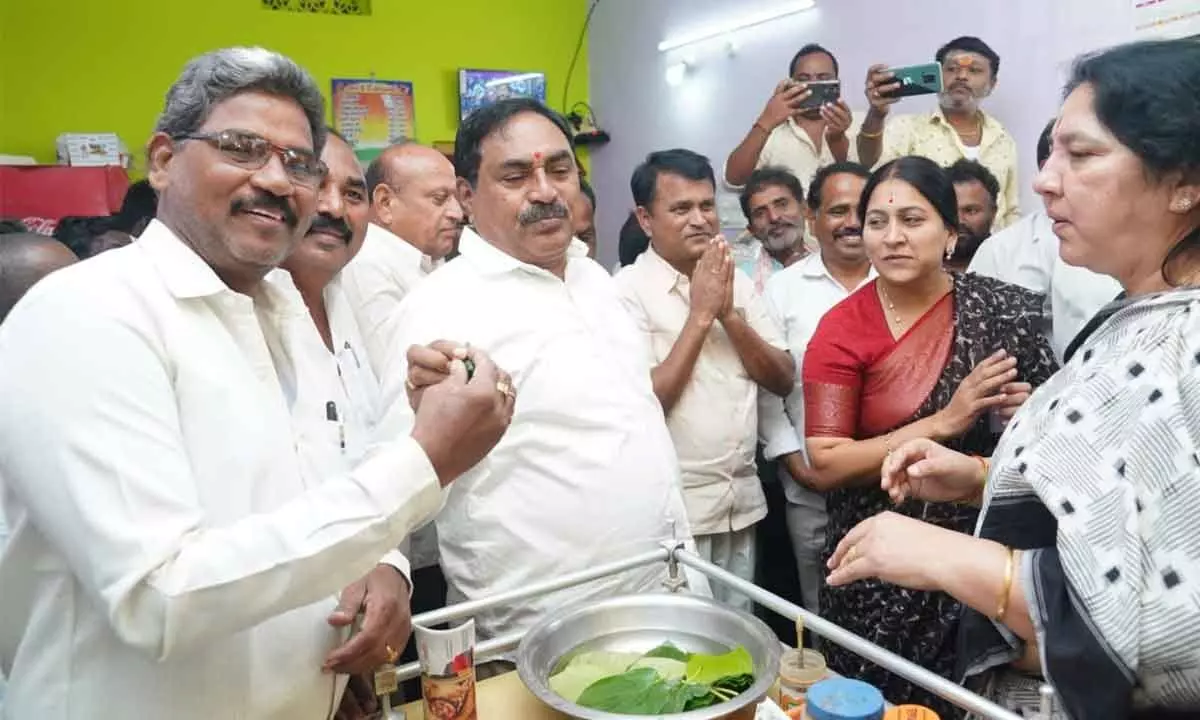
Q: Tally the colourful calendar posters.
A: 1